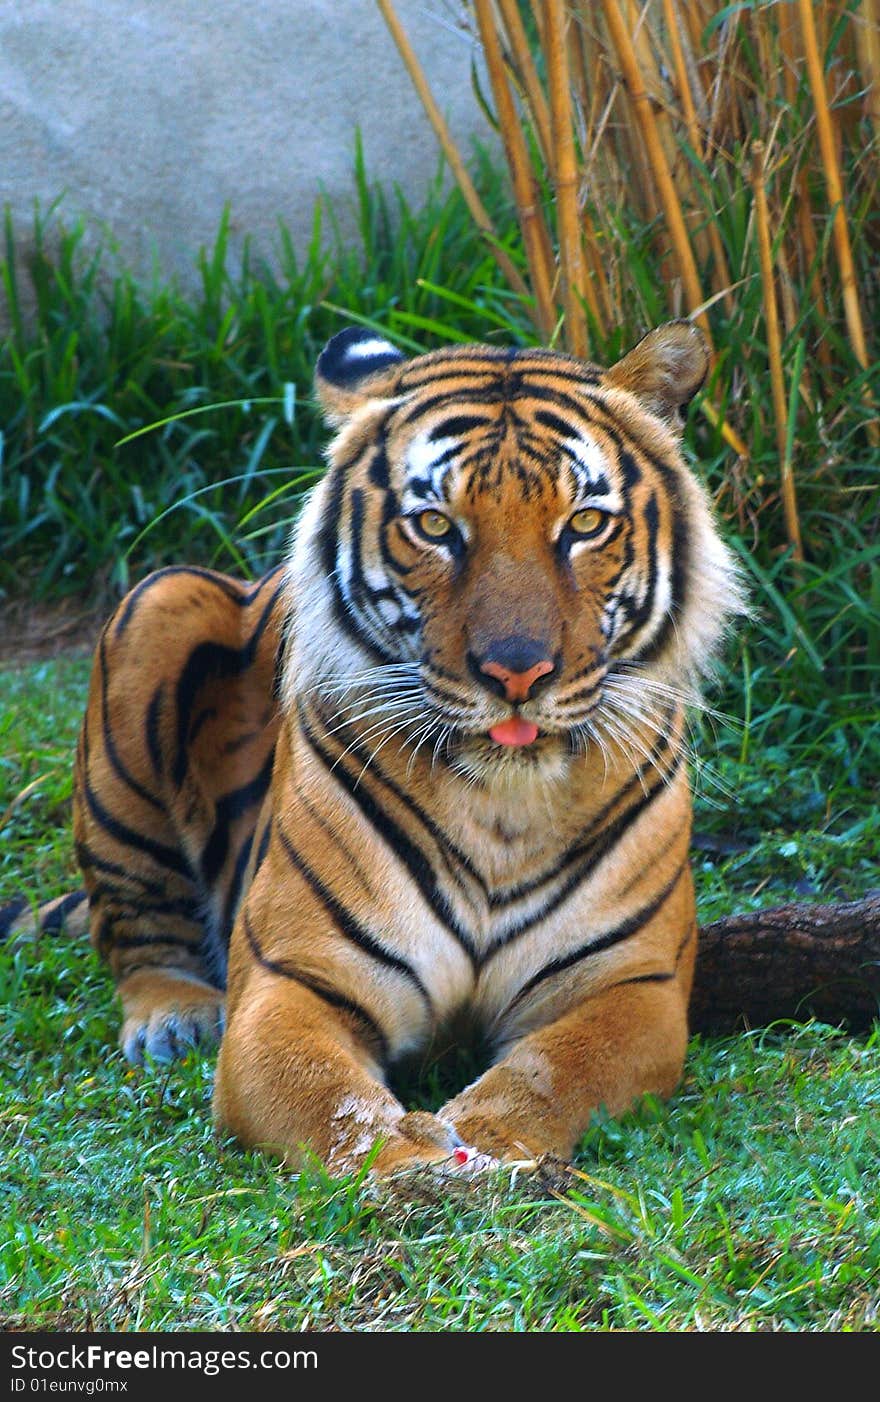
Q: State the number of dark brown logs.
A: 1